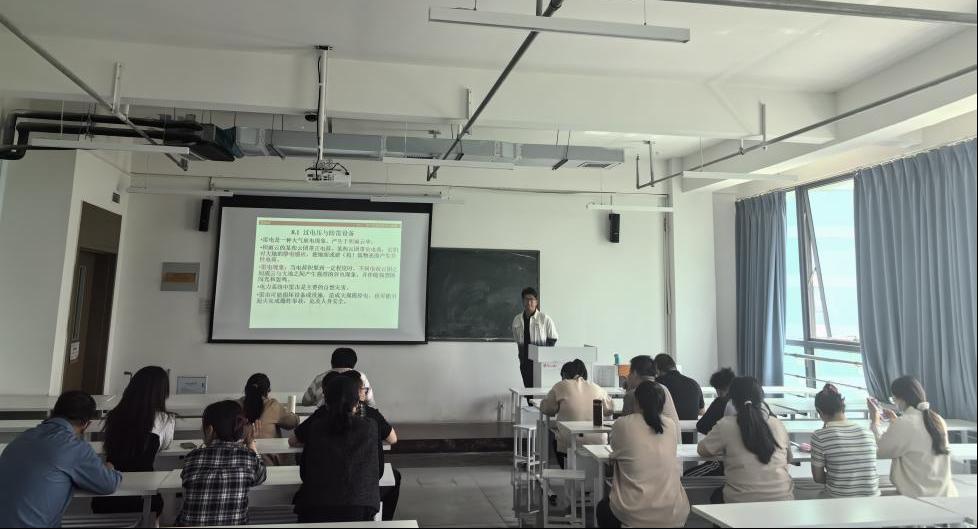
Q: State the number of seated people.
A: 15